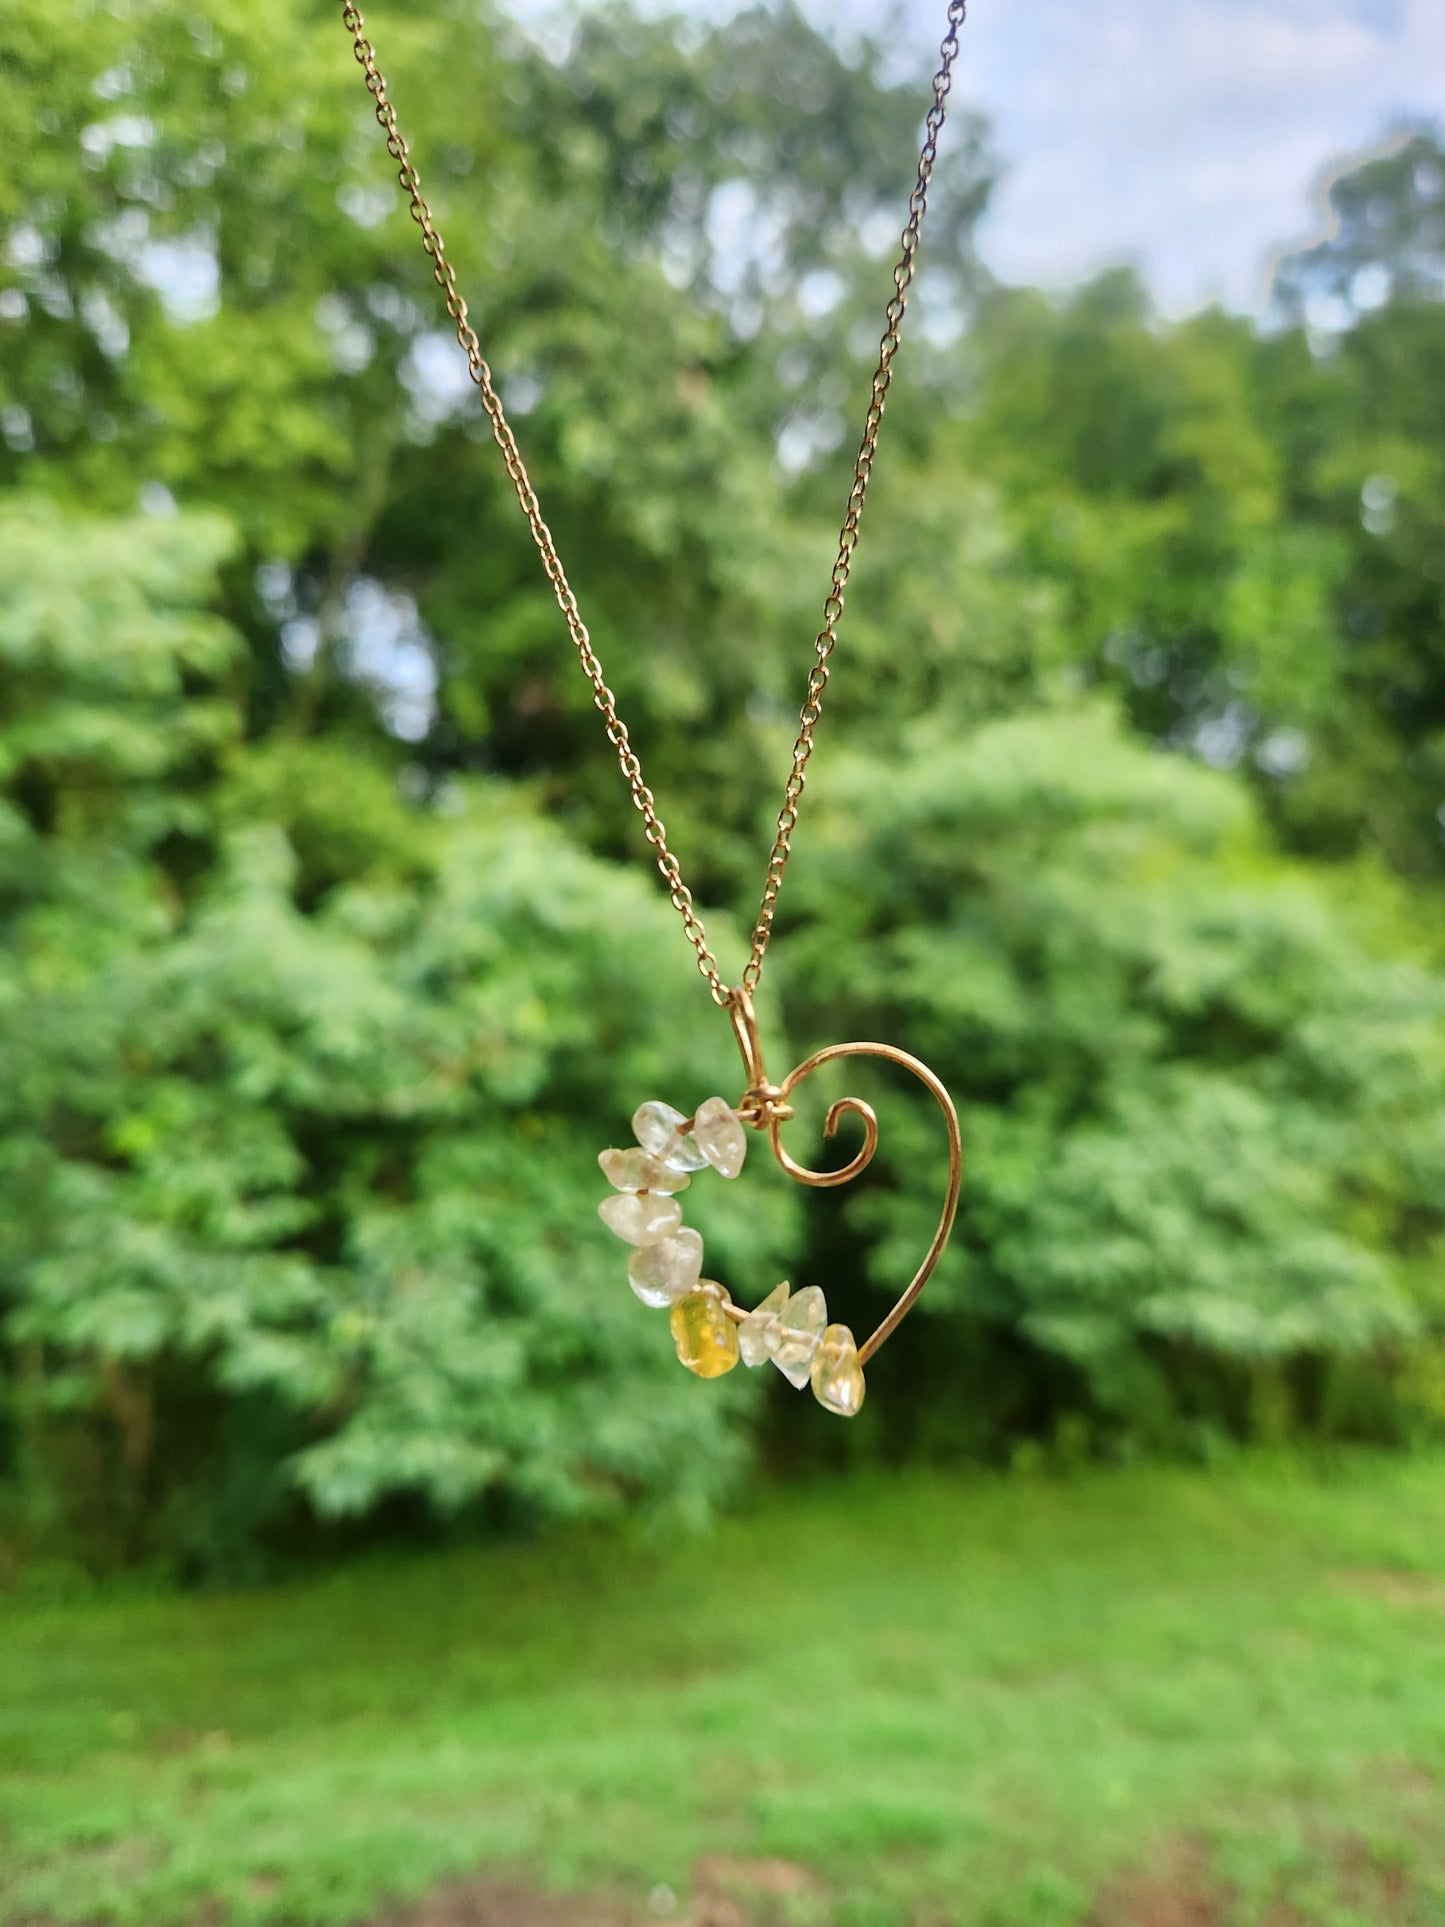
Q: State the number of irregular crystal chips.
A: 9